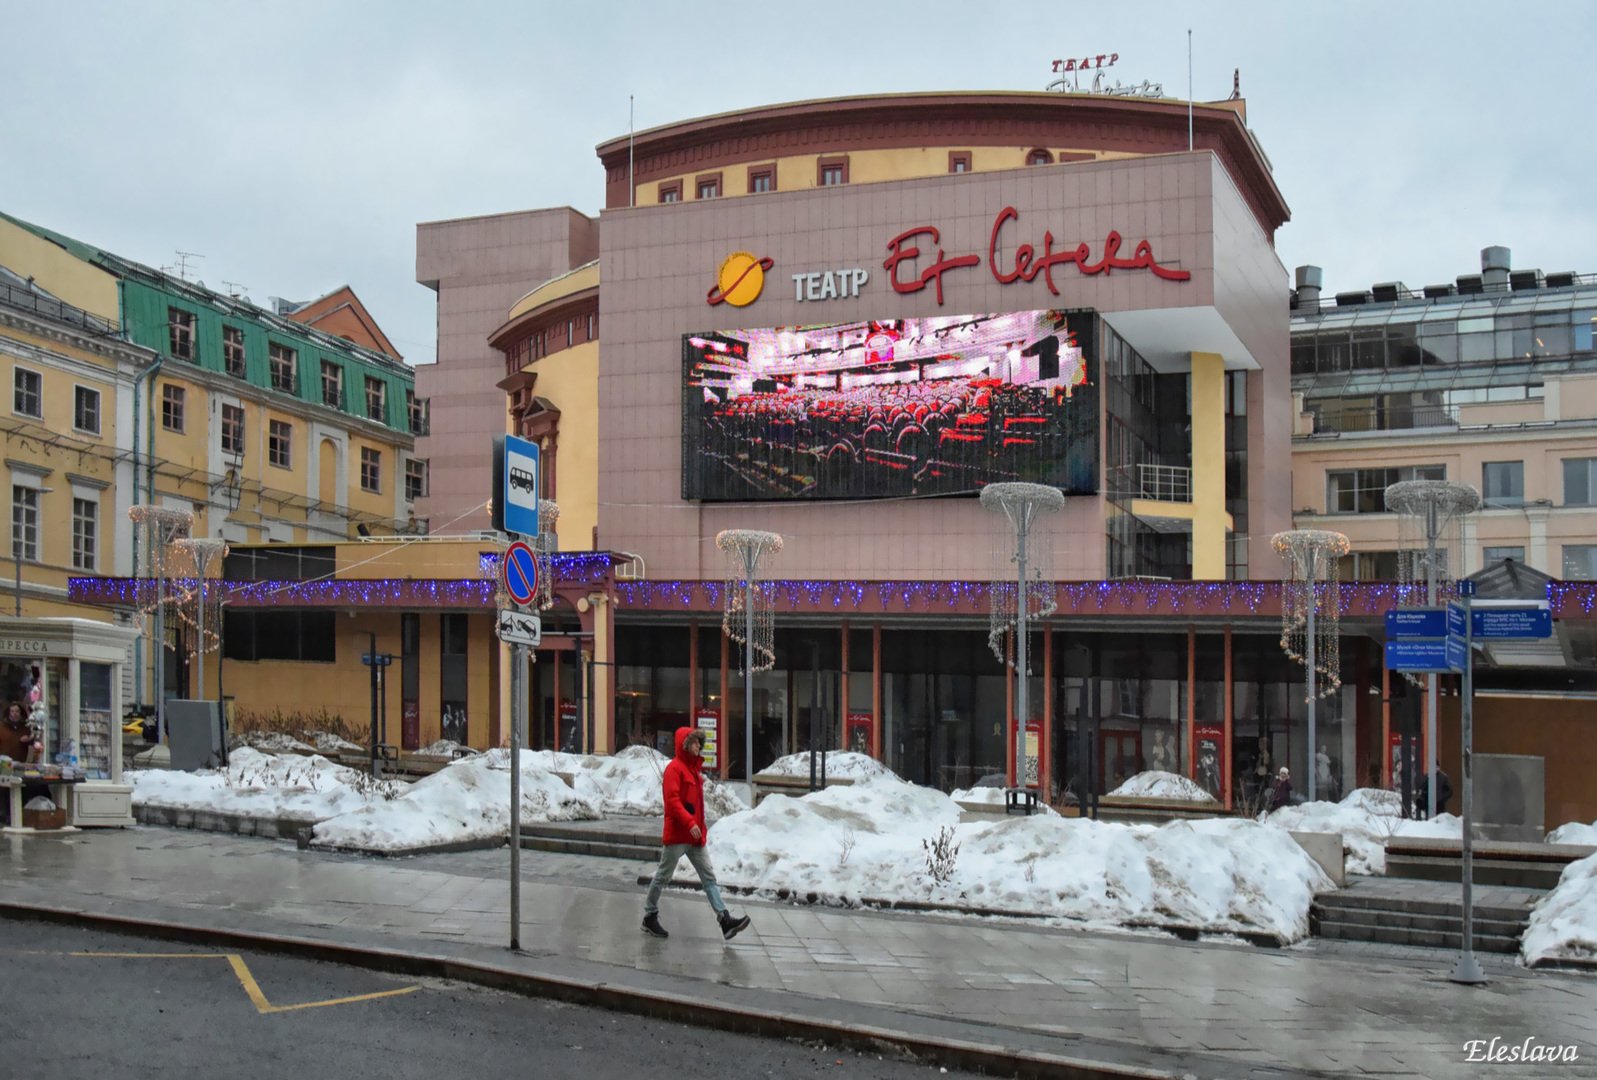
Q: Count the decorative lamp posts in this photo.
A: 7